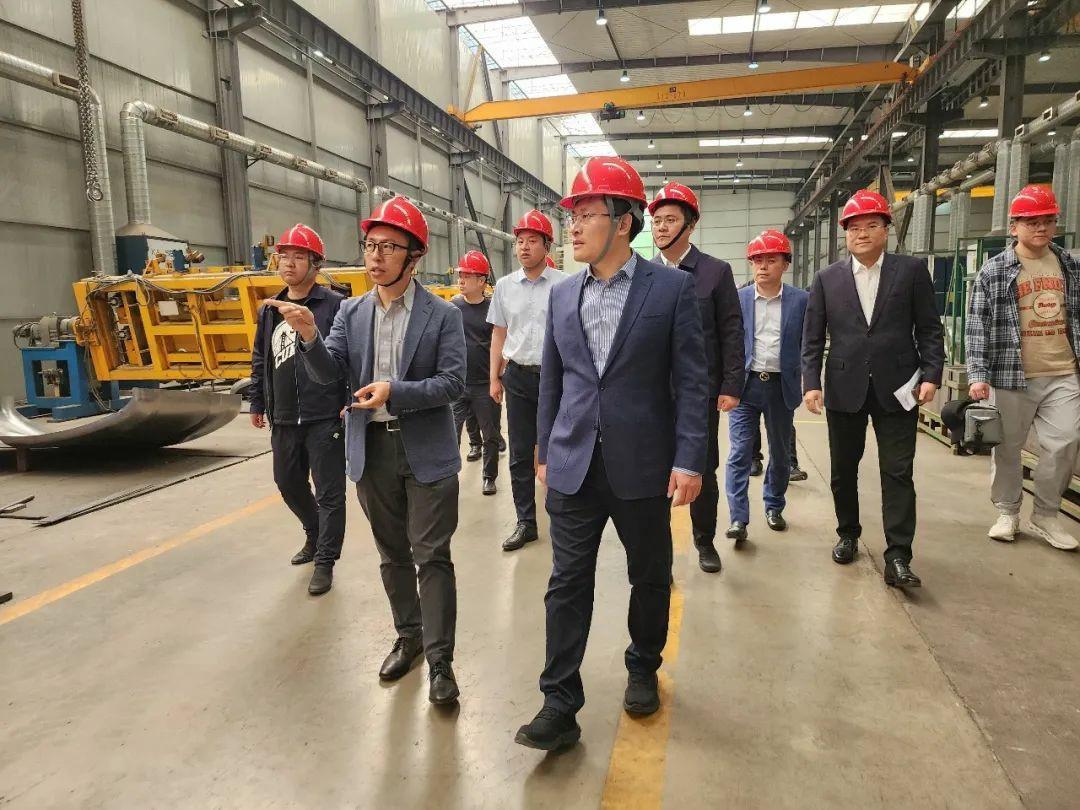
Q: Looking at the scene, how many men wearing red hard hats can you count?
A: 9